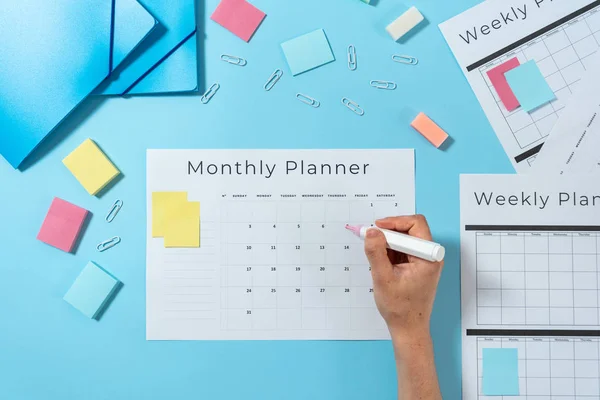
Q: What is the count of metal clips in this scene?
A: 10